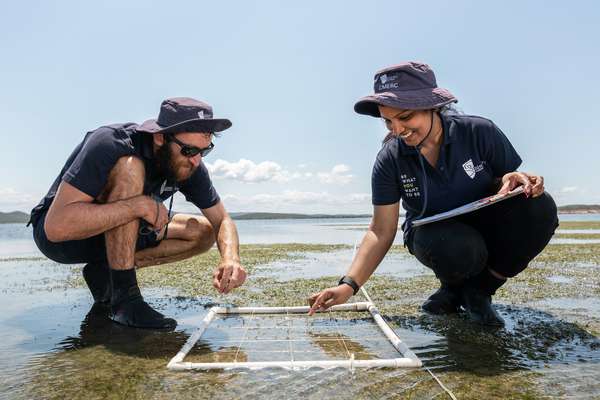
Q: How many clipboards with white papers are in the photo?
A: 1